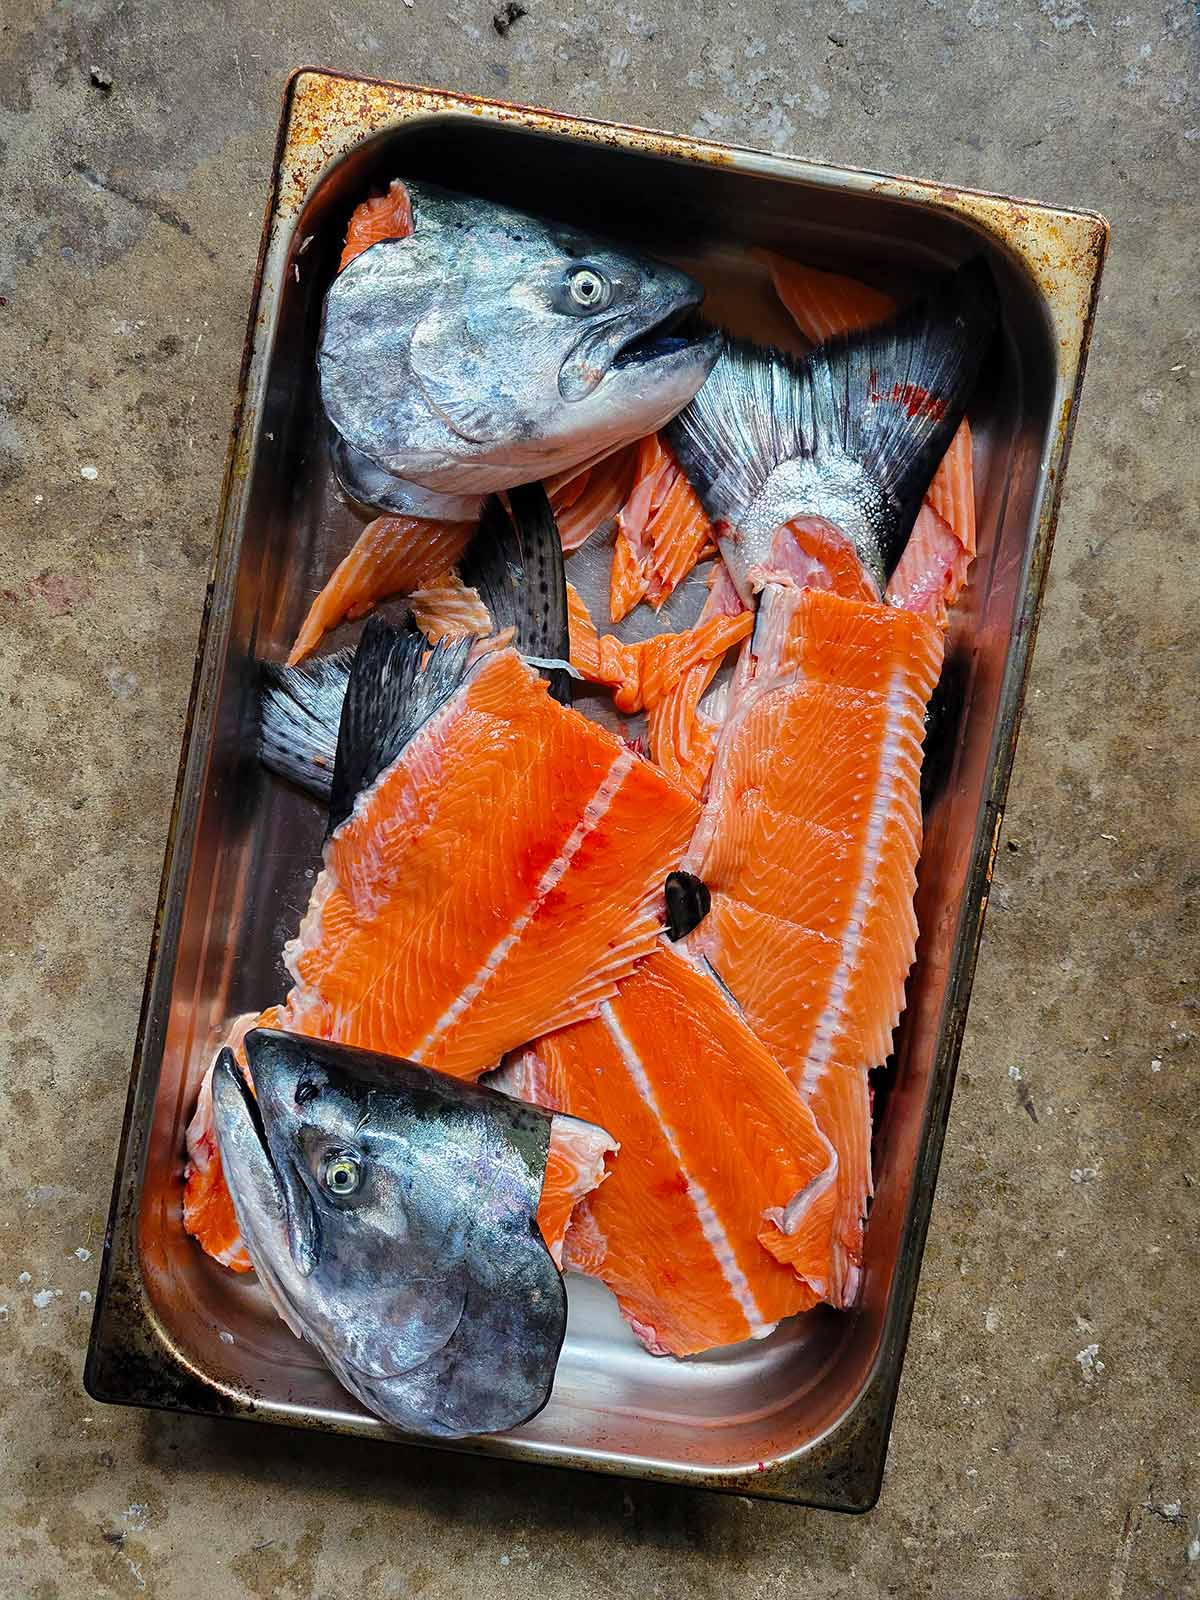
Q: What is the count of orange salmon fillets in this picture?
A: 3